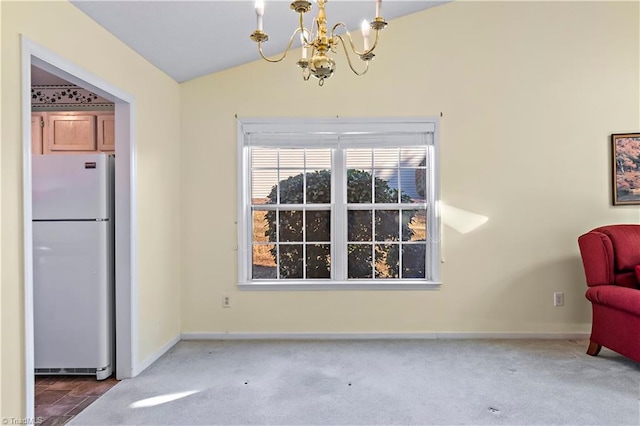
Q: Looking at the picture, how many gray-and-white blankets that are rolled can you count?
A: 0